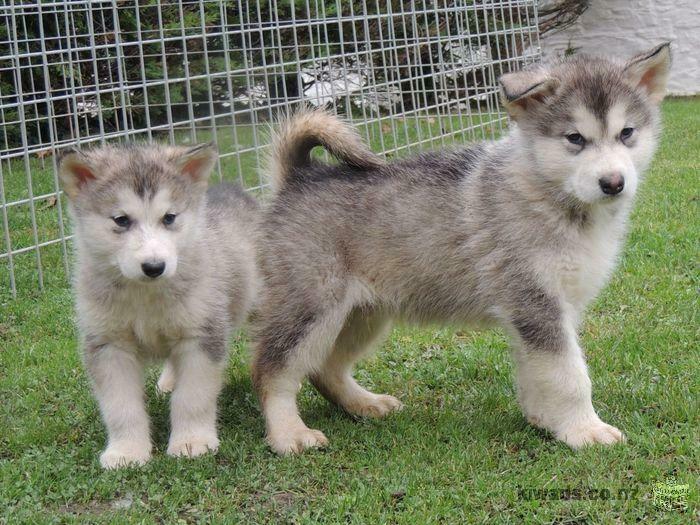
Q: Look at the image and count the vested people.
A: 0